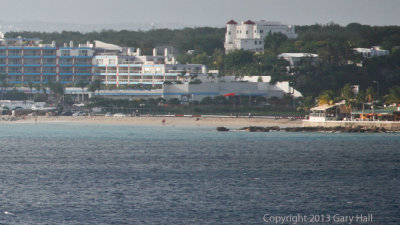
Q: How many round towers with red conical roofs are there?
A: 2